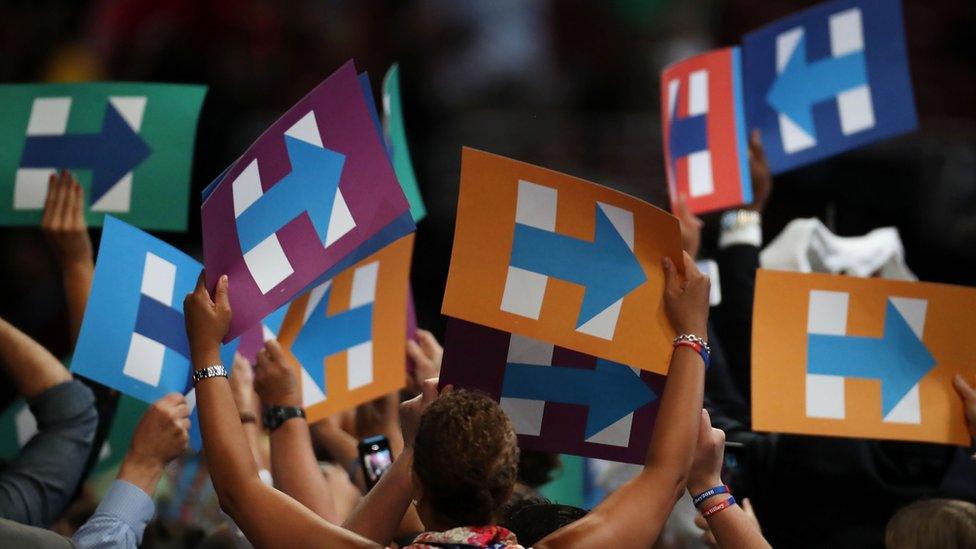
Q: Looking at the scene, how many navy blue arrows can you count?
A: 3